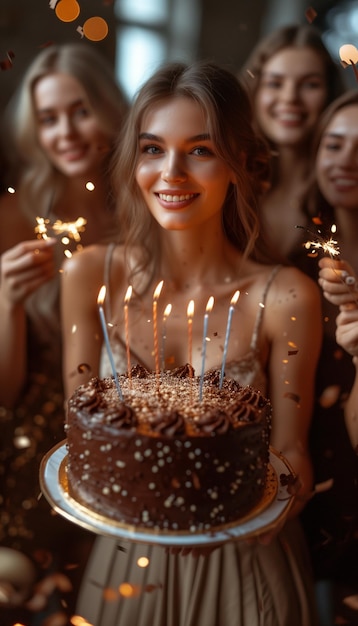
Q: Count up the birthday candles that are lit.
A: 7